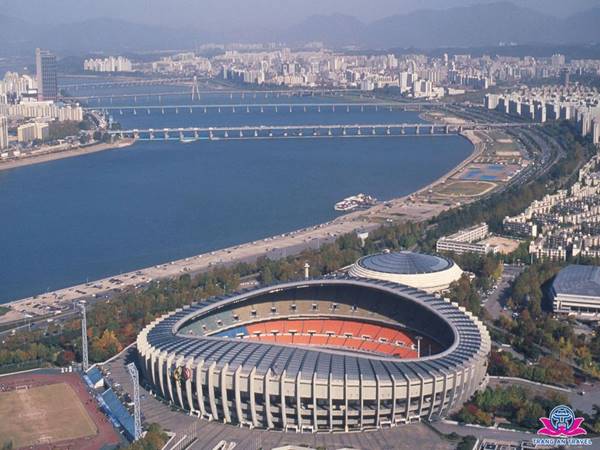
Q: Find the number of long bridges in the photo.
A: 4